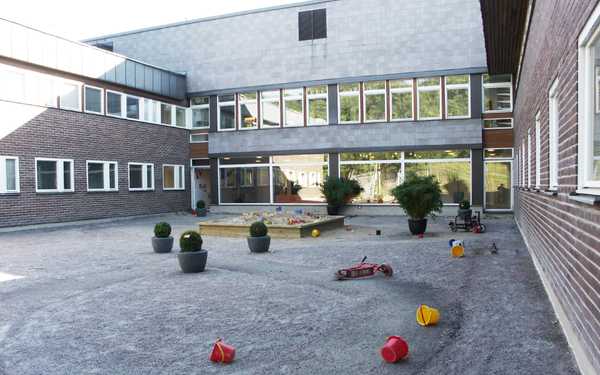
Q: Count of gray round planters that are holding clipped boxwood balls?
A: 5